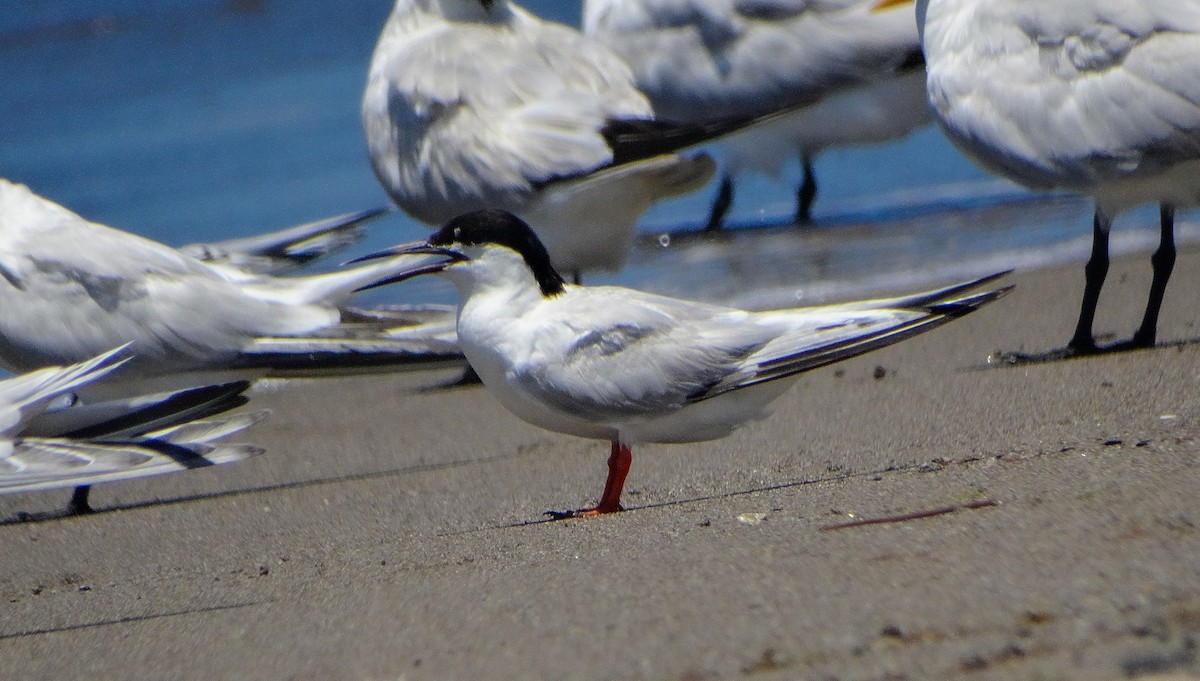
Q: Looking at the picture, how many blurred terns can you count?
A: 5